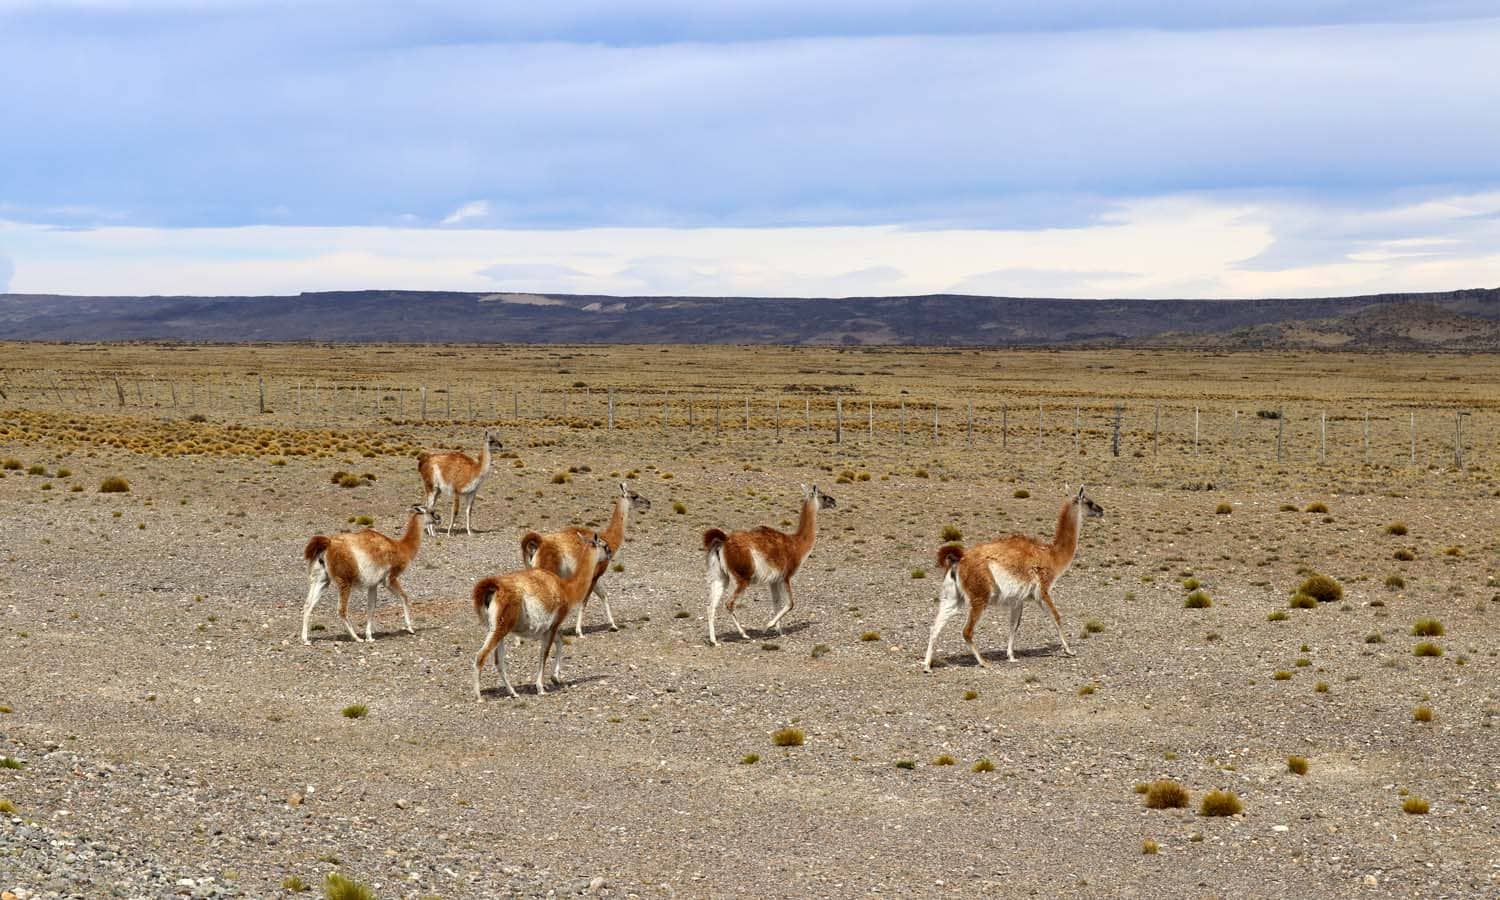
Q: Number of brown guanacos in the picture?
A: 6